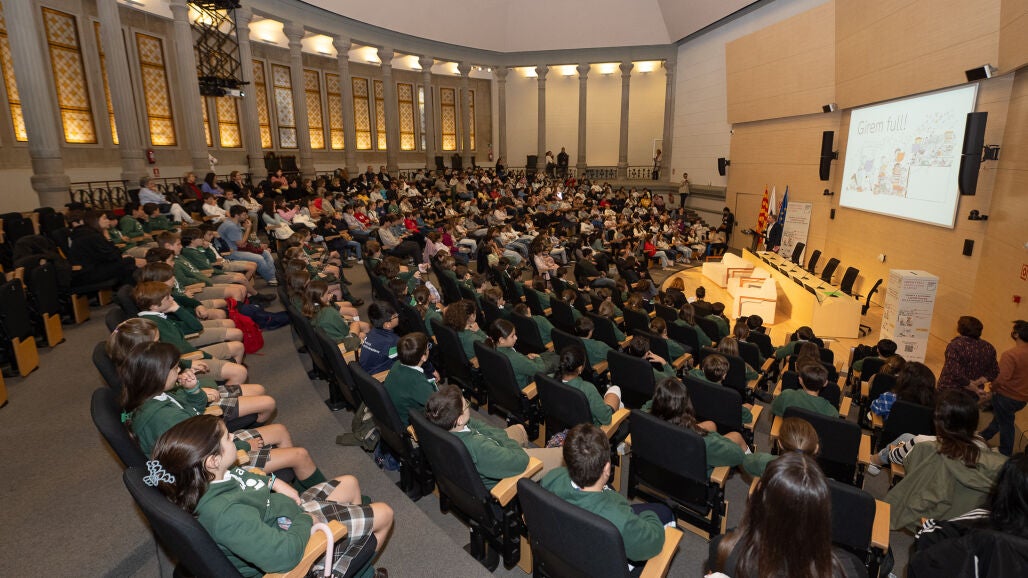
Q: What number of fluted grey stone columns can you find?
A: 14